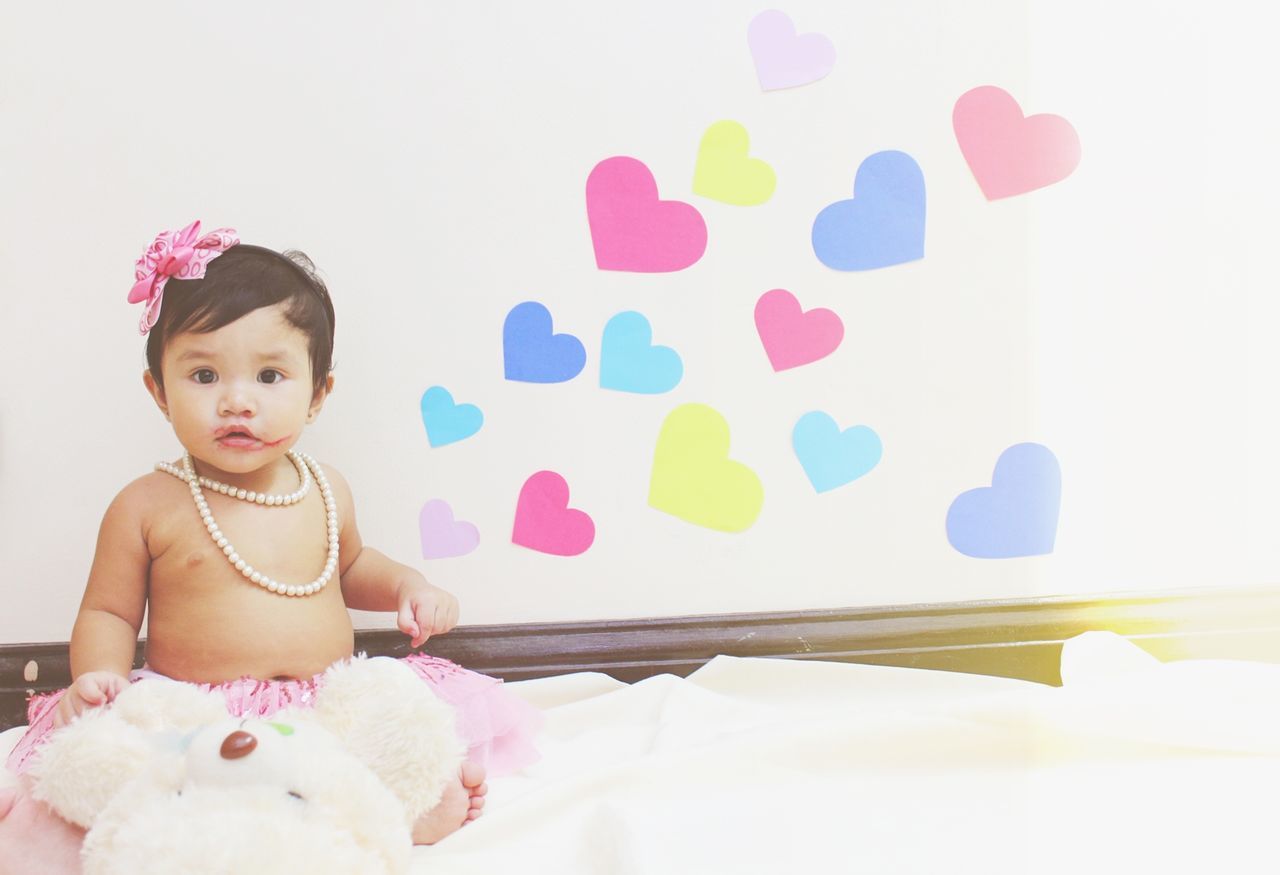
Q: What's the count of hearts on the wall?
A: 14